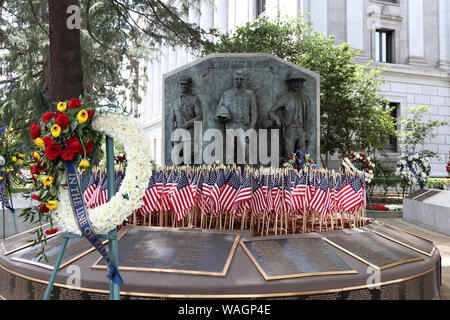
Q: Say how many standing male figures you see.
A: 3